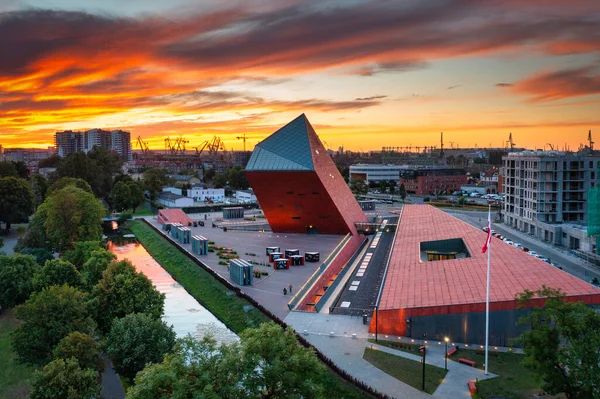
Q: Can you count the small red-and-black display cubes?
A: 6